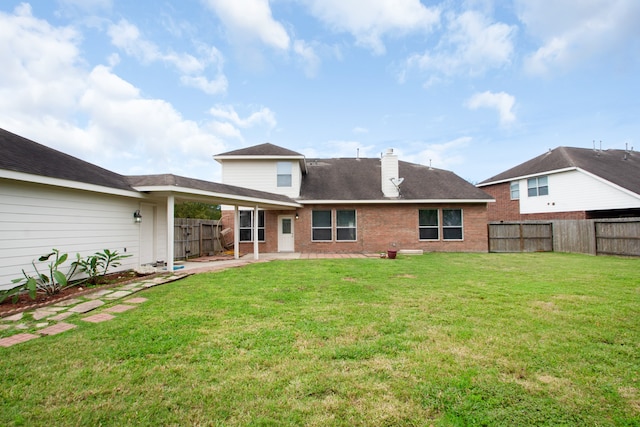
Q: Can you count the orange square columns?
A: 0